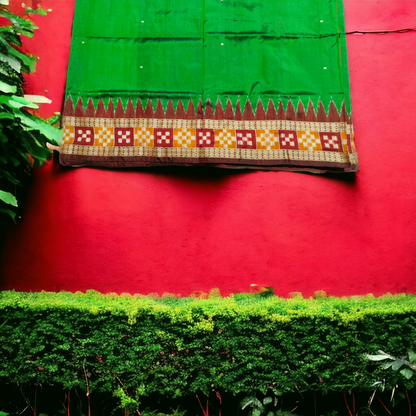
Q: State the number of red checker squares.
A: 7